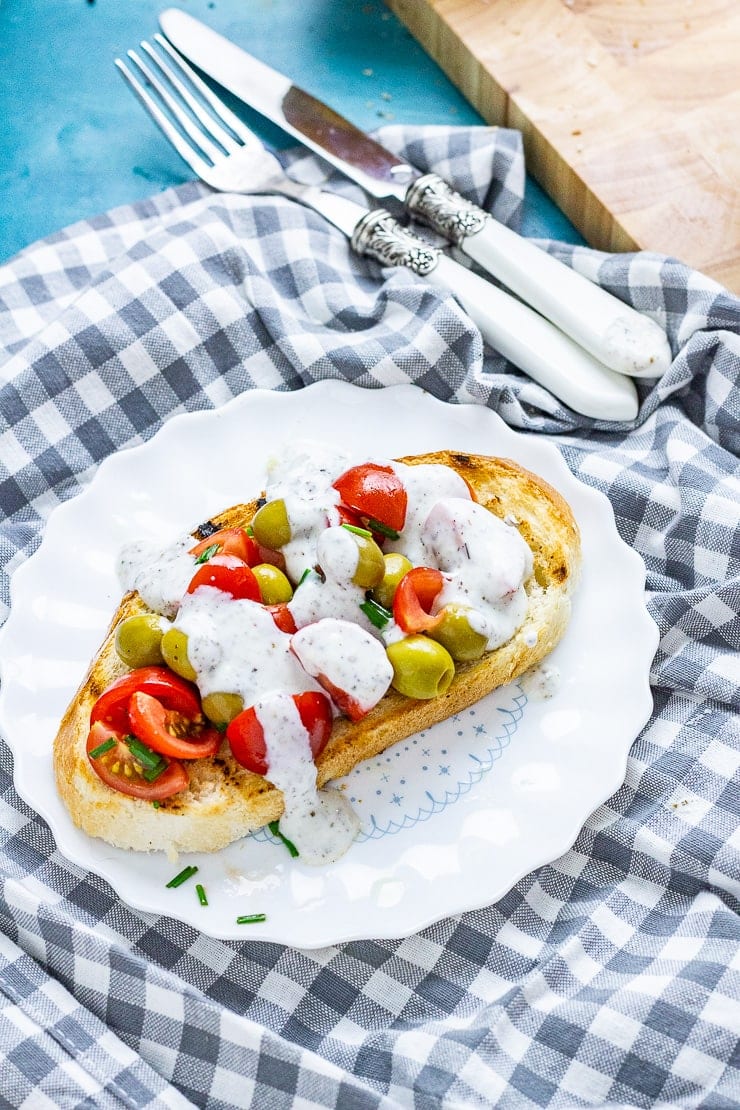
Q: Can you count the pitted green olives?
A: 9